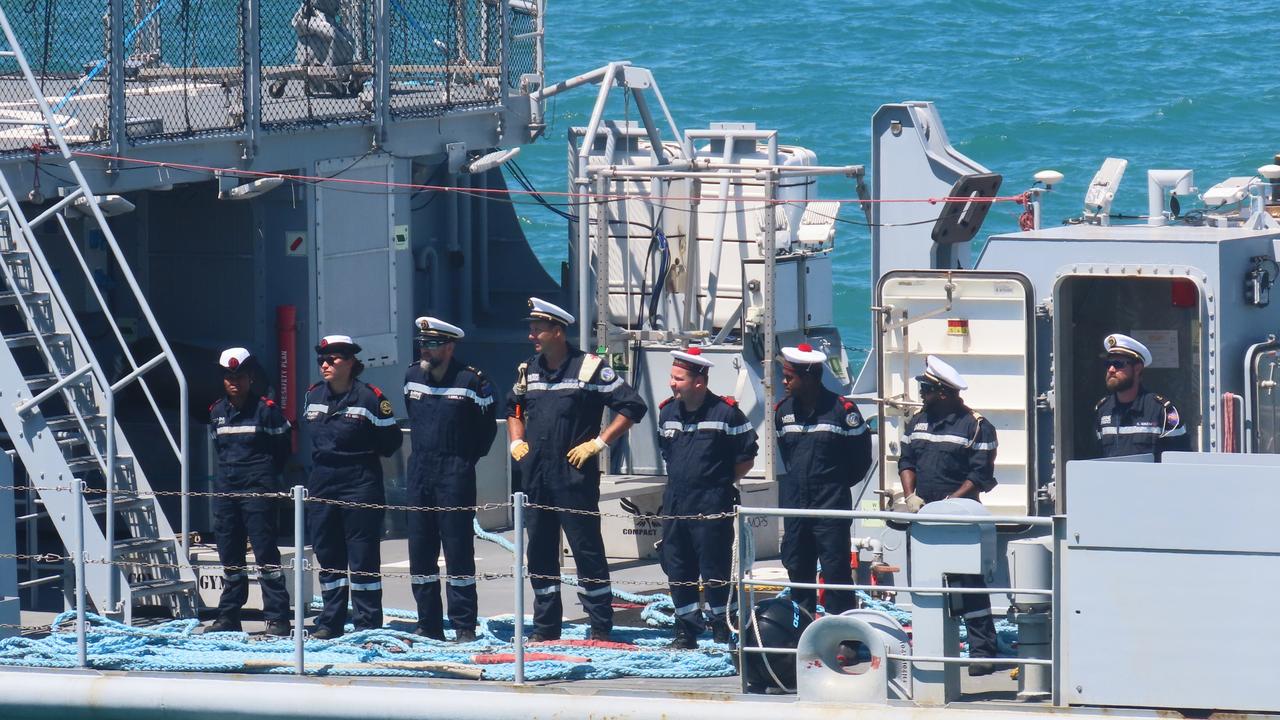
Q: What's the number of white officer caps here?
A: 4